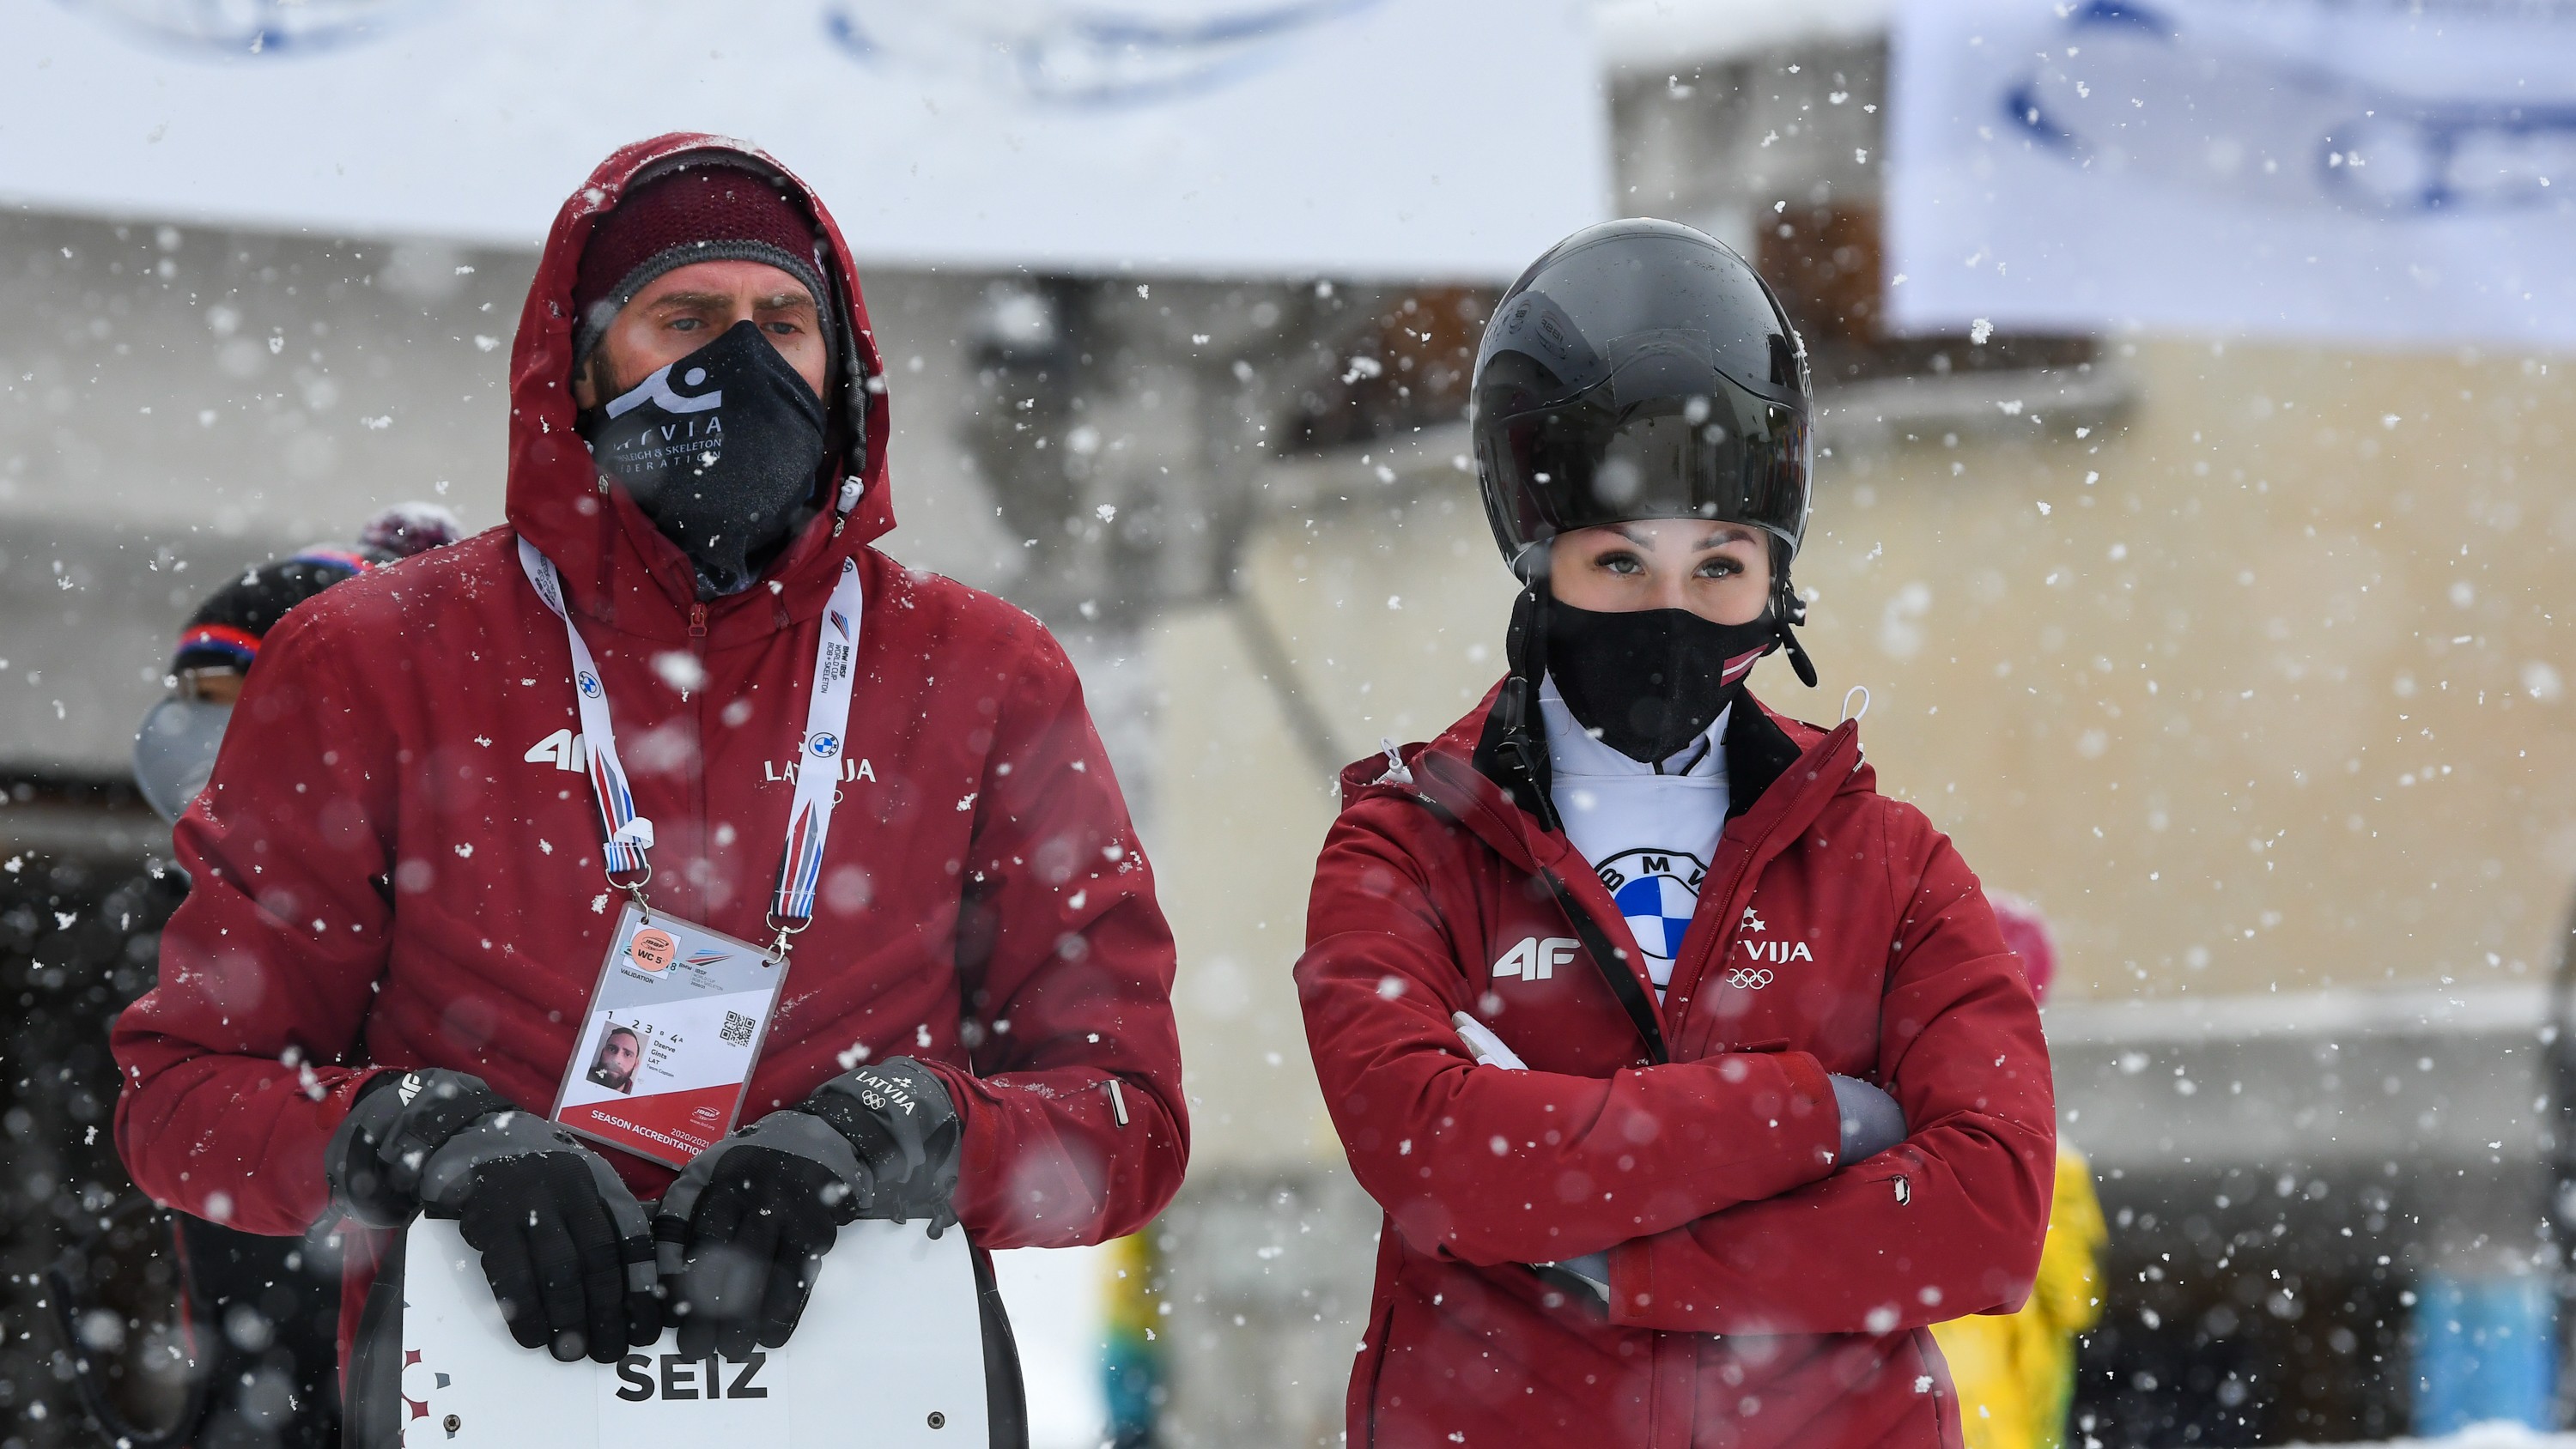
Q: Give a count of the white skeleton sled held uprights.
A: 1